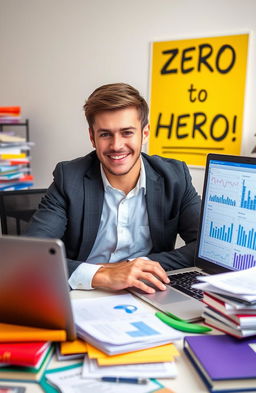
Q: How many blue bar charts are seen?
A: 4